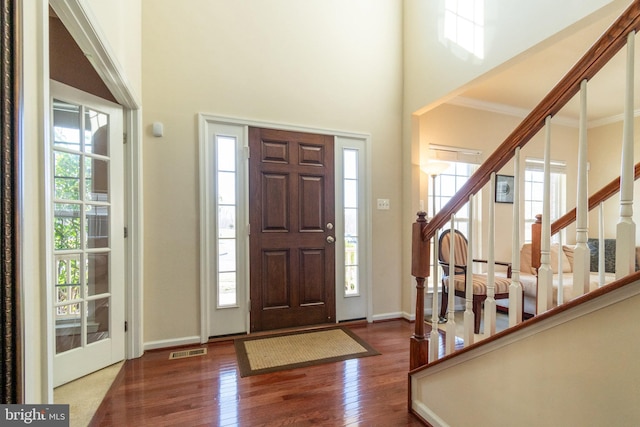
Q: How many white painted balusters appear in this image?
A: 10